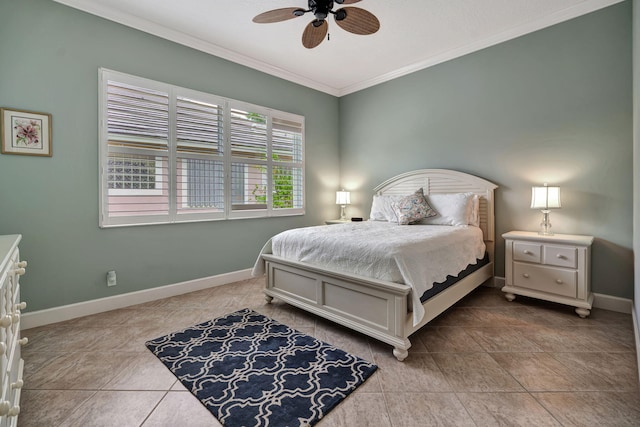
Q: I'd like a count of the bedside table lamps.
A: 2